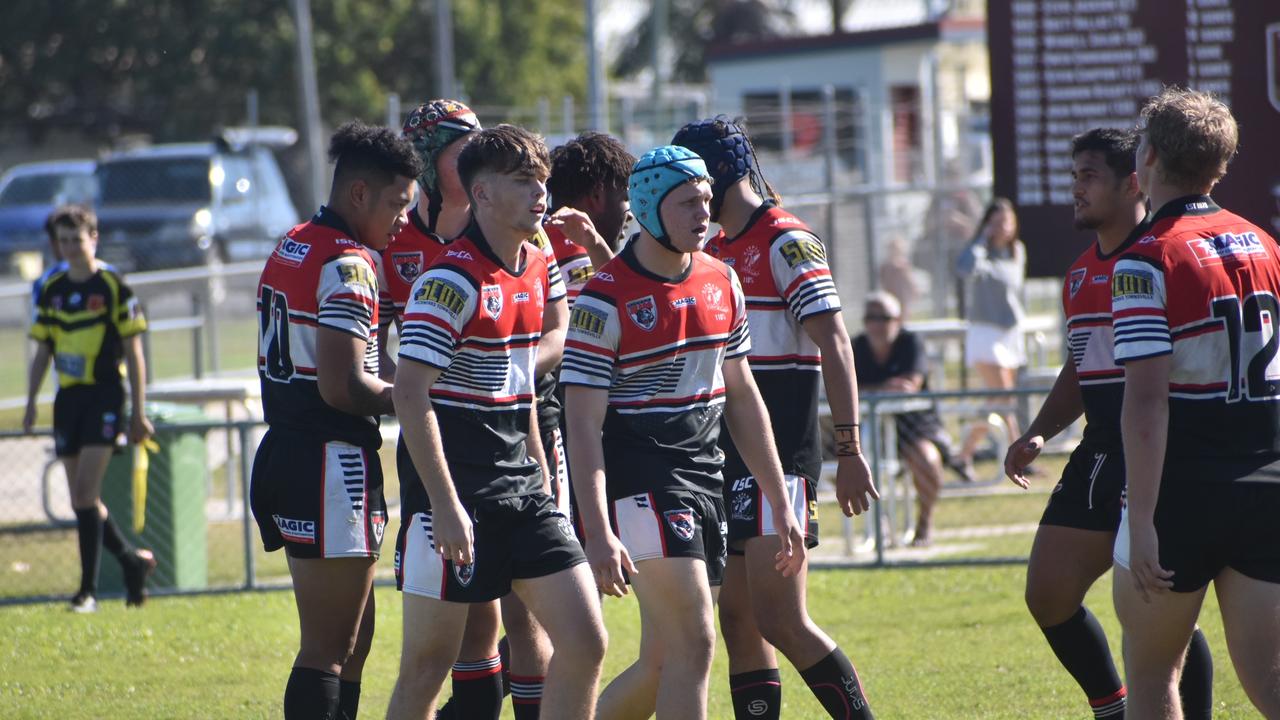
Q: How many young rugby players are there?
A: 8